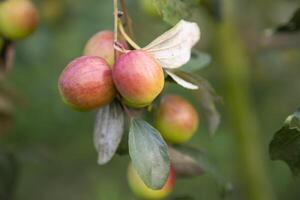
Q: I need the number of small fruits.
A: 6